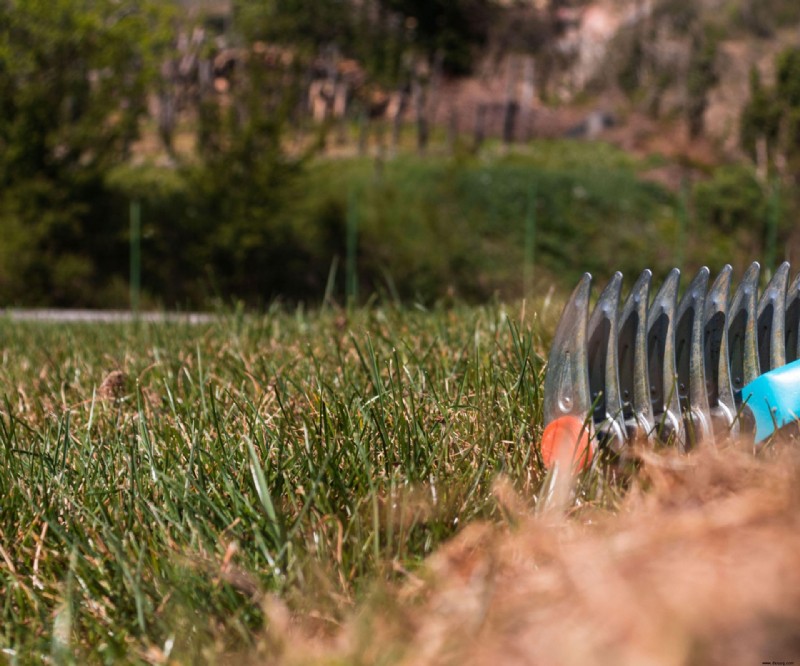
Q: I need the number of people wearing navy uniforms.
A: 0